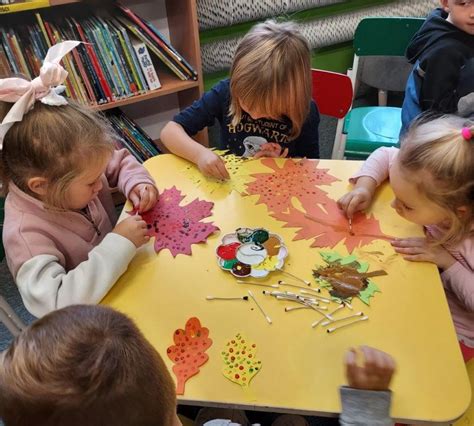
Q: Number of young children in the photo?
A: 5